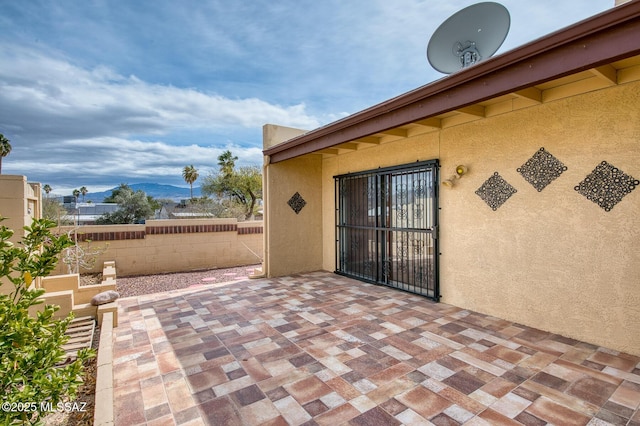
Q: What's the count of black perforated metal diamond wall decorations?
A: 4